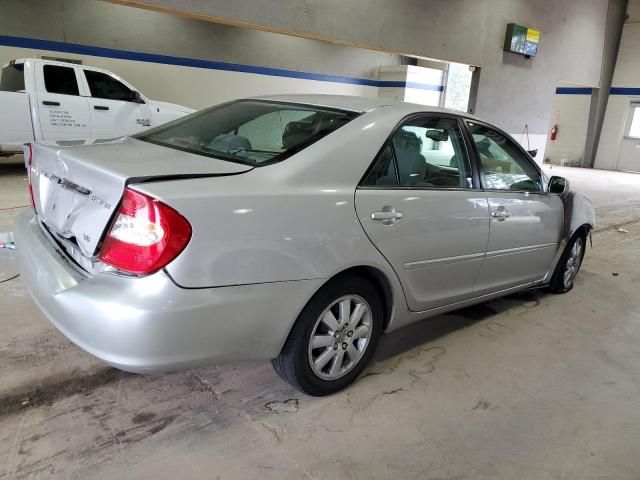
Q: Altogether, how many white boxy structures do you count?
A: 1